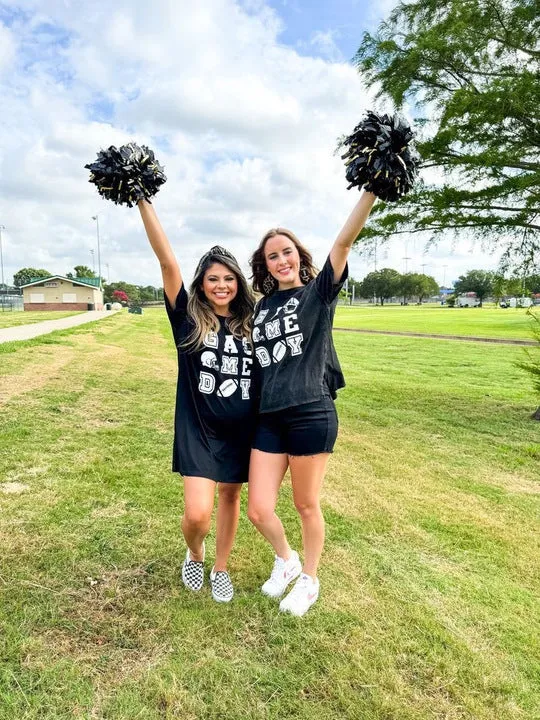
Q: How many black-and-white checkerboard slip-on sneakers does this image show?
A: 2